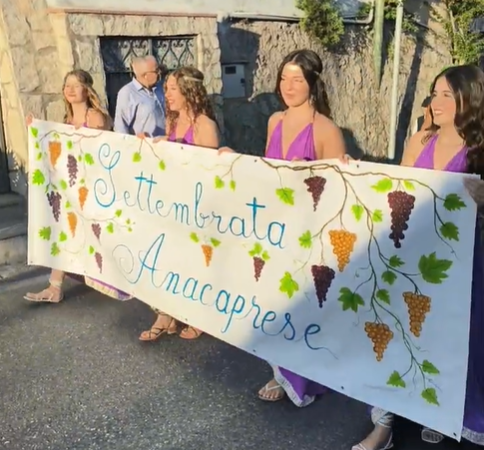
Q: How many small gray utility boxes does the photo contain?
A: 1